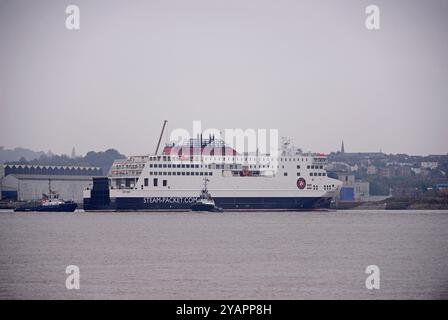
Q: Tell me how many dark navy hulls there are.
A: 3